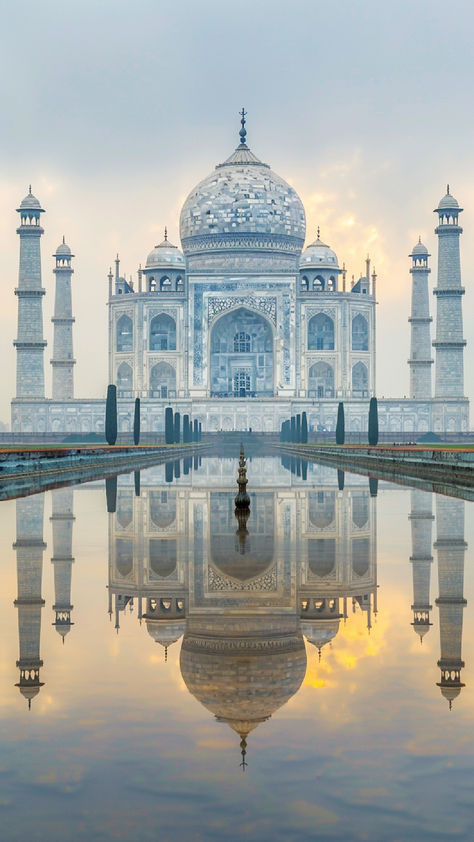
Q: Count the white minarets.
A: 4